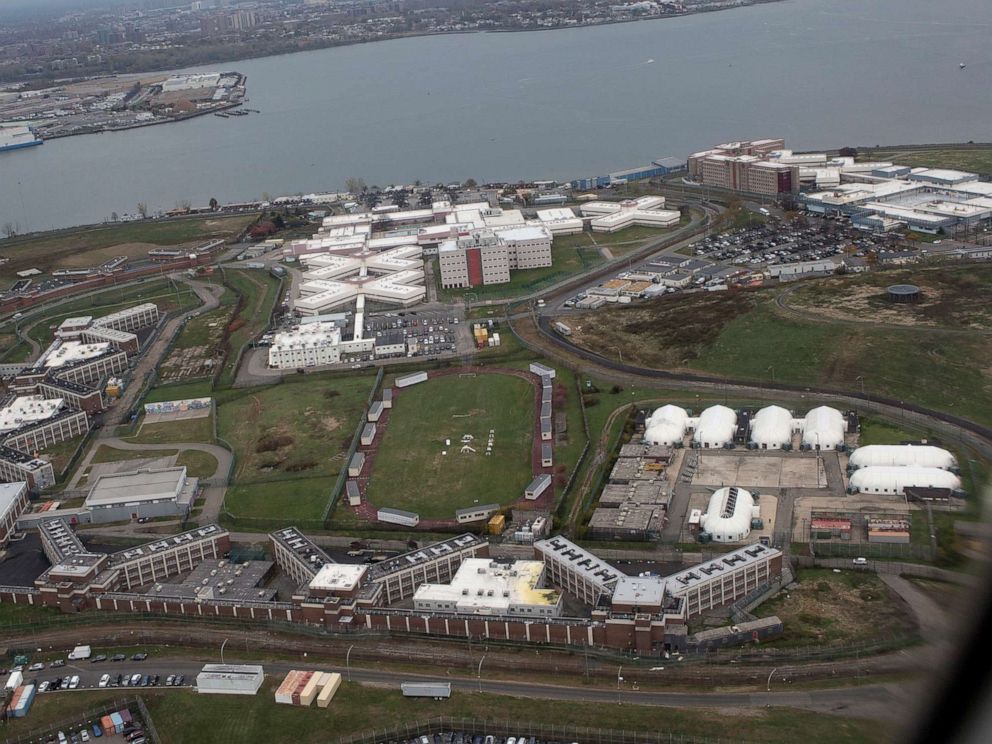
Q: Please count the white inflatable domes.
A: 7